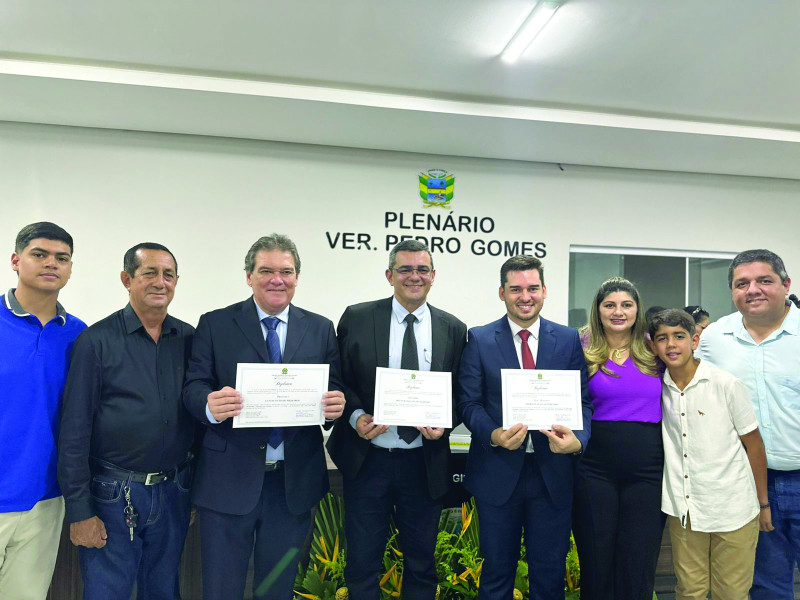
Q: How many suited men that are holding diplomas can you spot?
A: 3